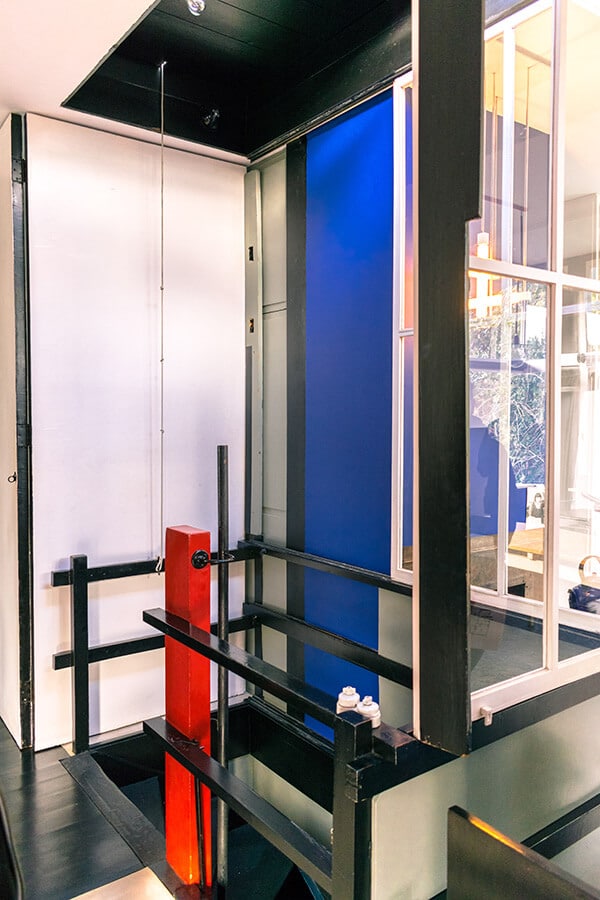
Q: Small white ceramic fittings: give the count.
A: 2